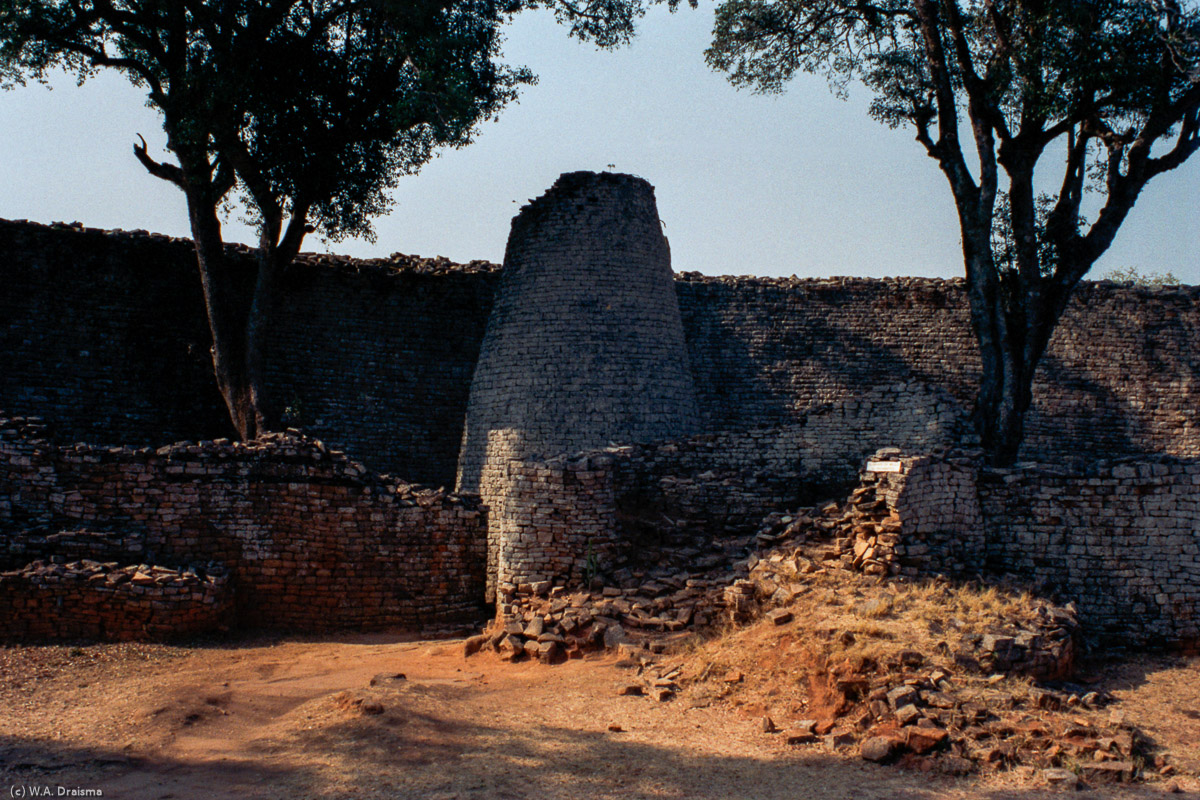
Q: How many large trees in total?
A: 2